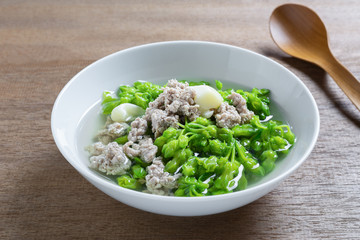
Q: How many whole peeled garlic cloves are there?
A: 2